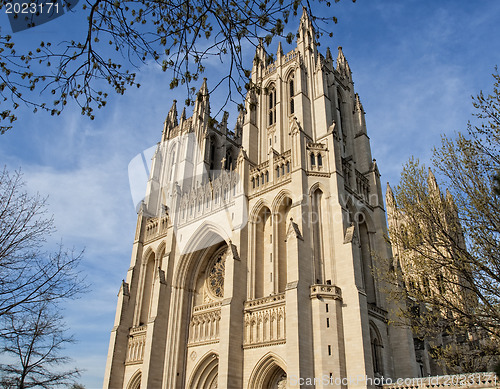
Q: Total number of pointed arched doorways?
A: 3